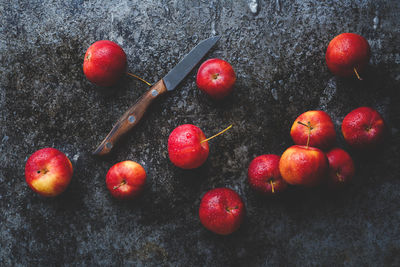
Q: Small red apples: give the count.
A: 12